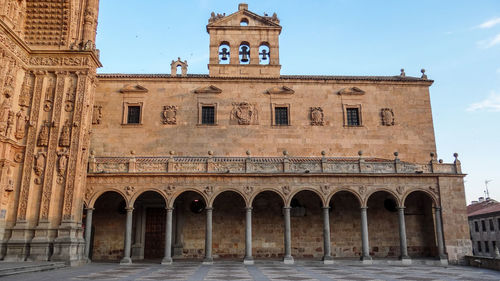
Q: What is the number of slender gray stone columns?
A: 10